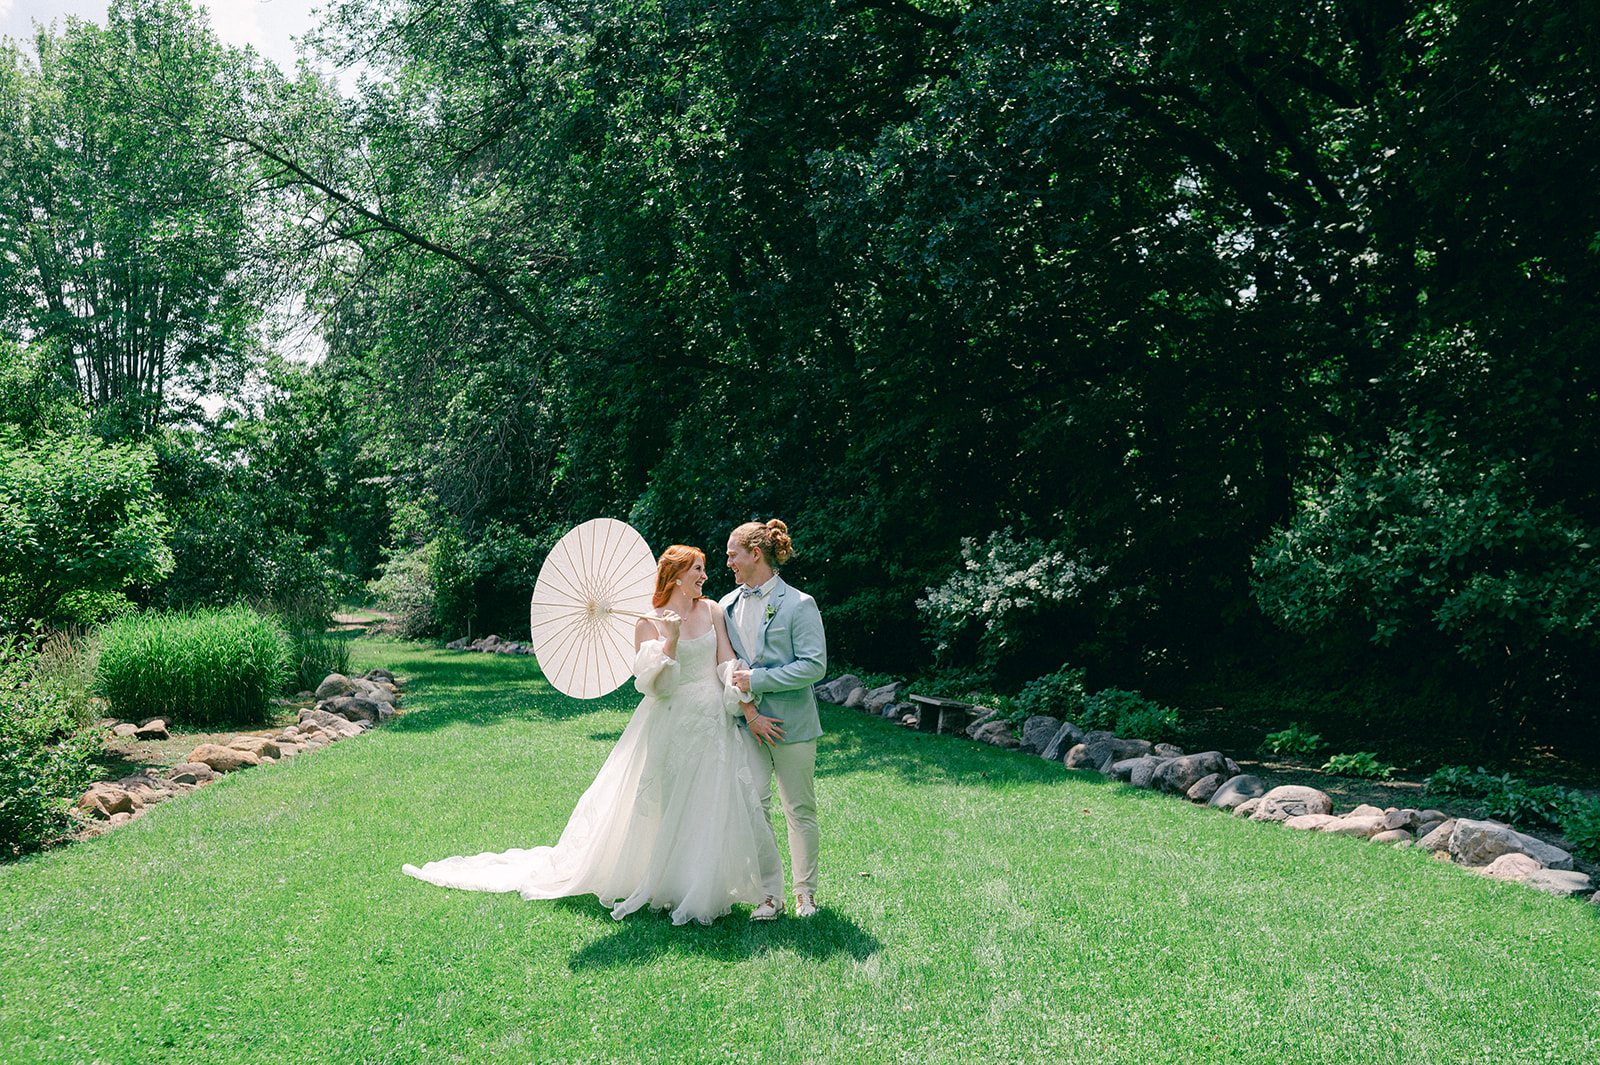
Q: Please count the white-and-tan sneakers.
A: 2